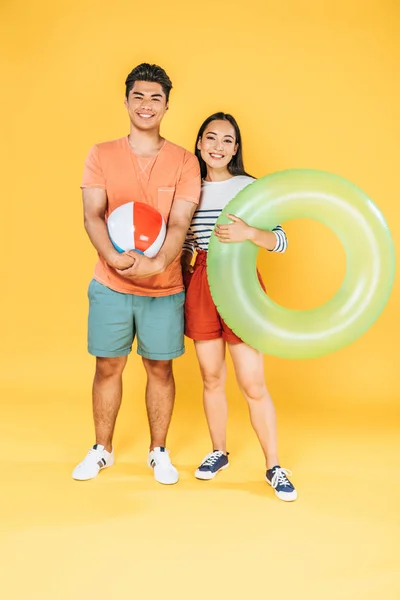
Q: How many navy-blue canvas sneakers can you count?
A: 2